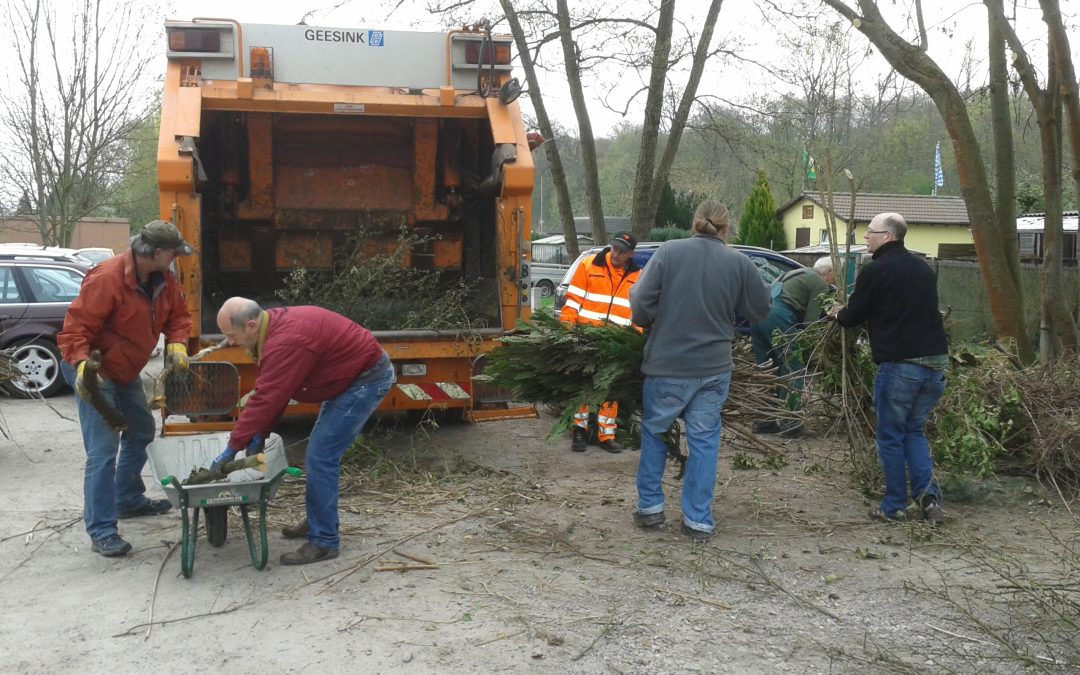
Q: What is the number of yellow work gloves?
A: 2